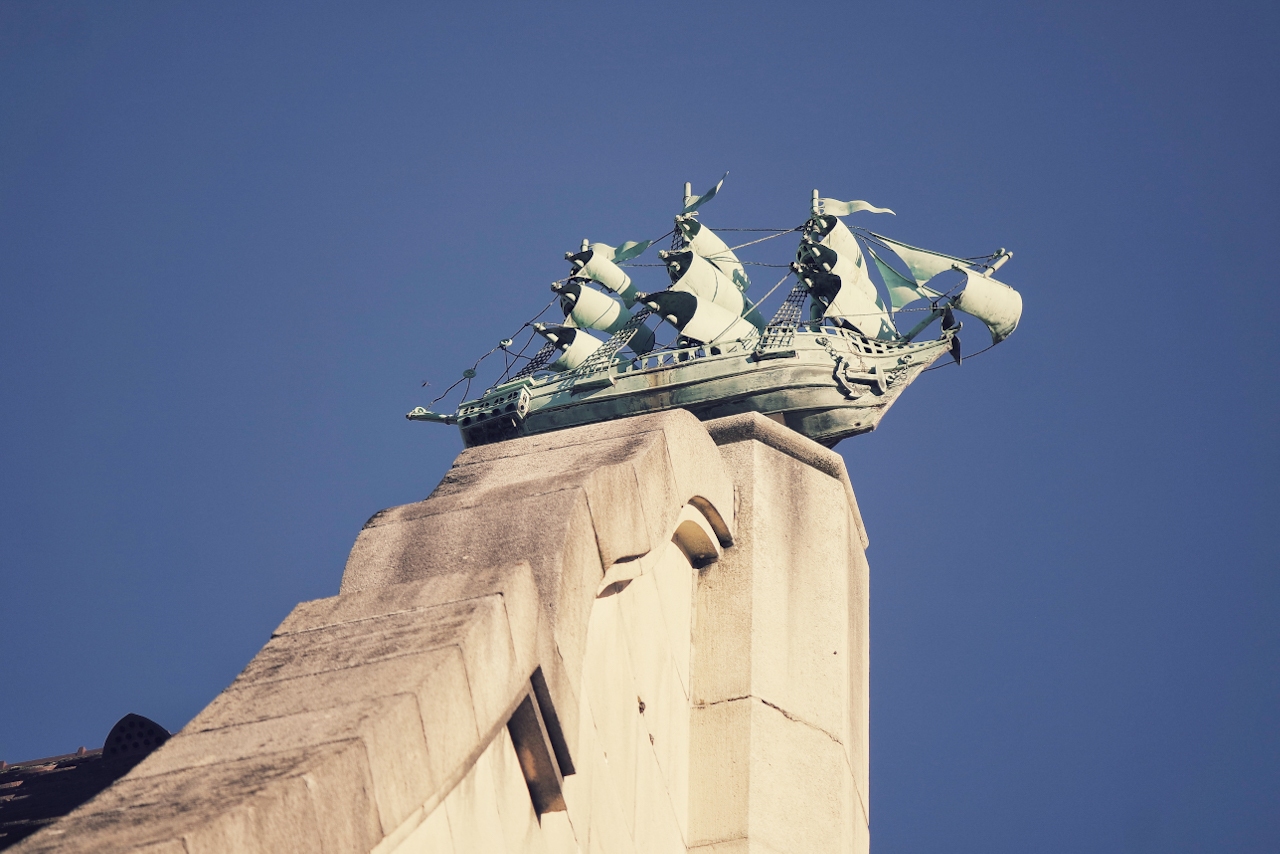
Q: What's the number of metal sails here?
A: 12